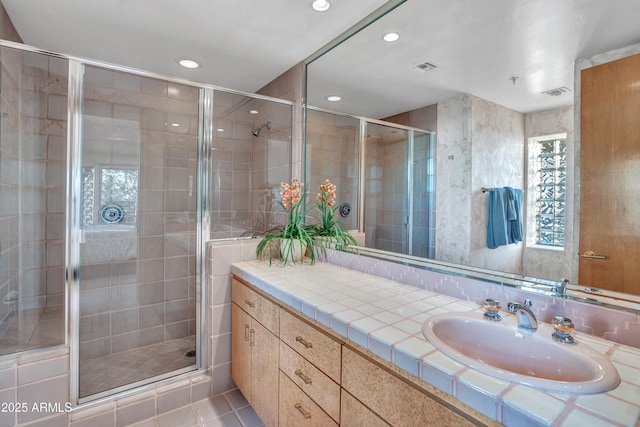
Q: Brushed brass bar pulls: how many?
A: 6